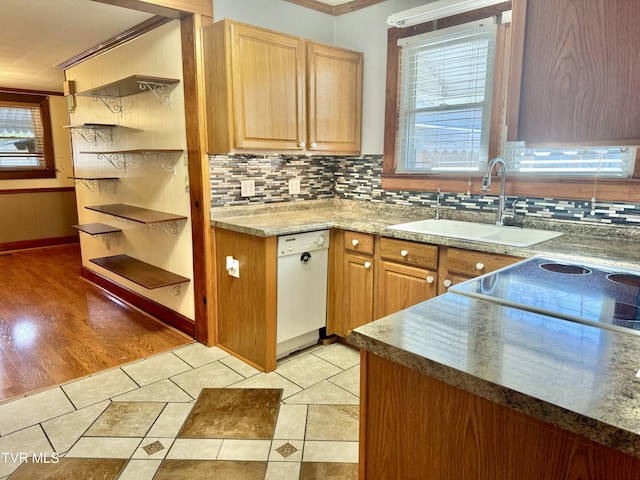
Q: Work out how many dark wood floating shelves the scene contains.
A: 7